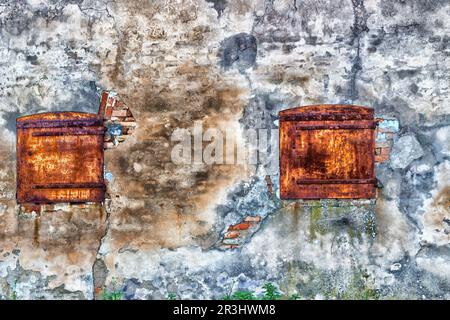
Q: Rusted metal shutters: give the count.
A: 2